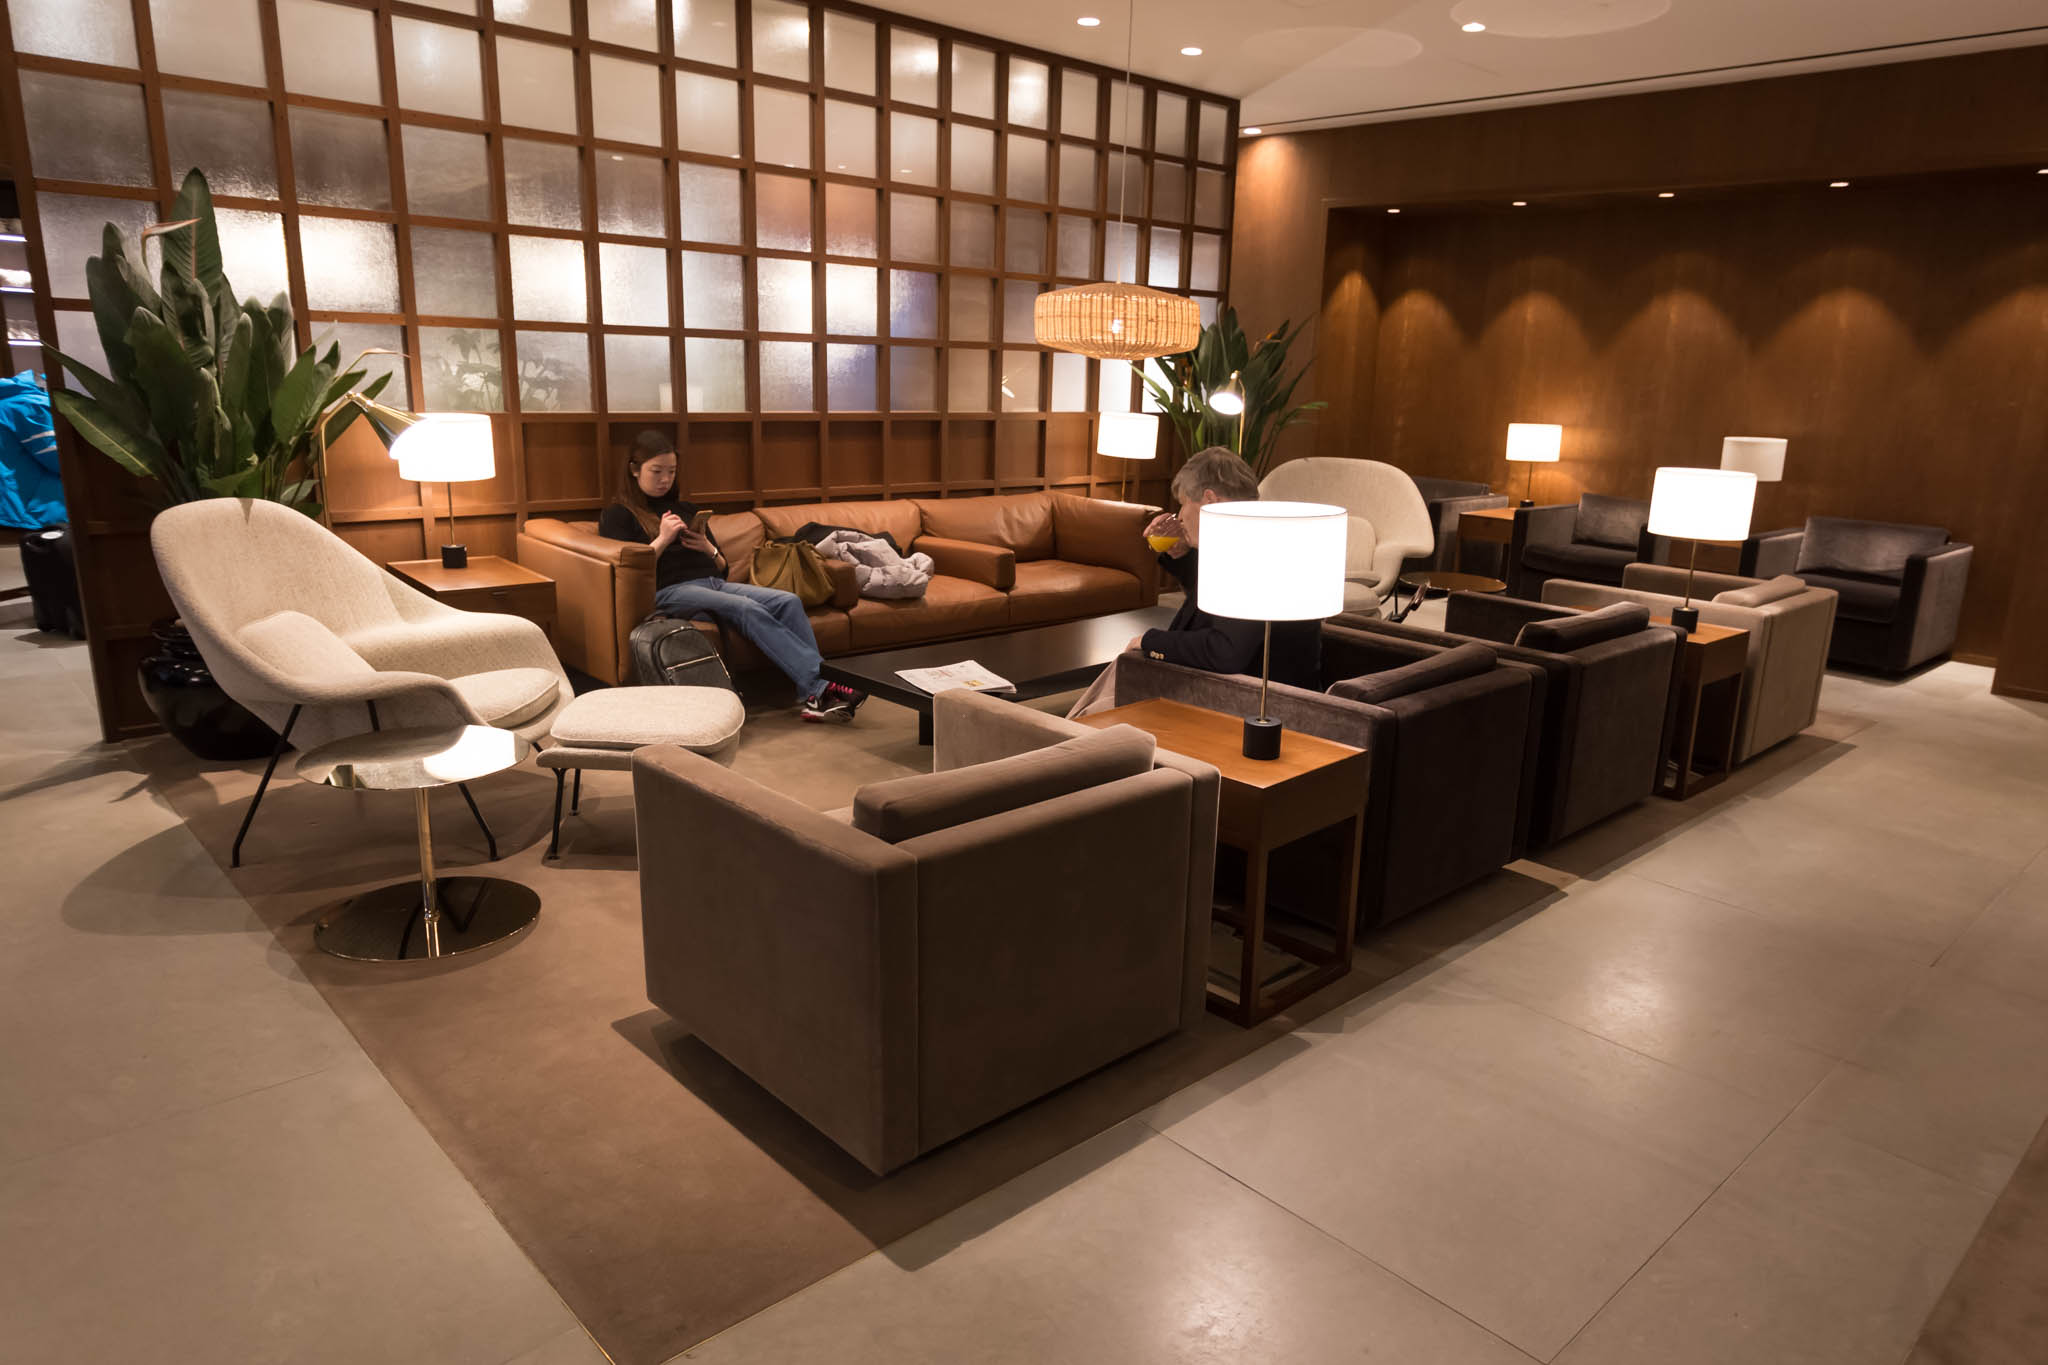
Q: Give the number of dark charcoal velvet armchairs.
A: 5